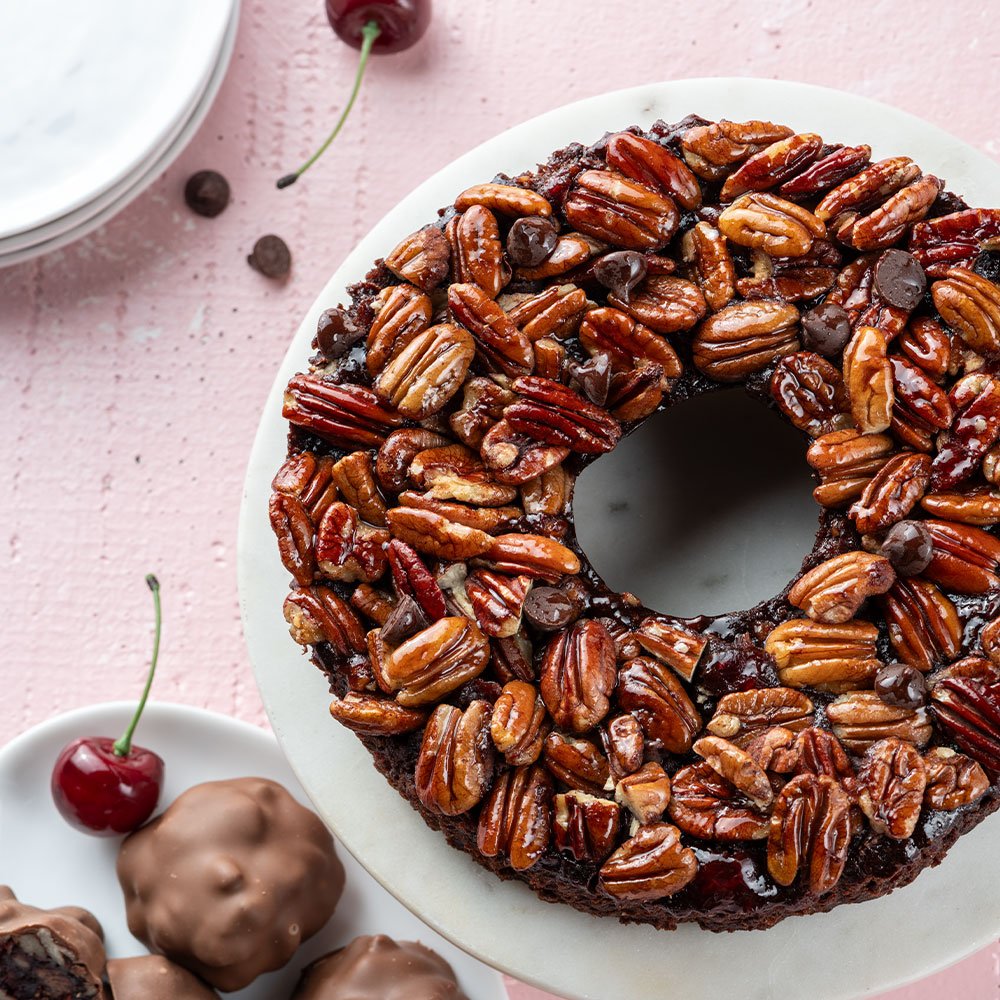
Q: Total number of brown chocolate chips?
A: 12